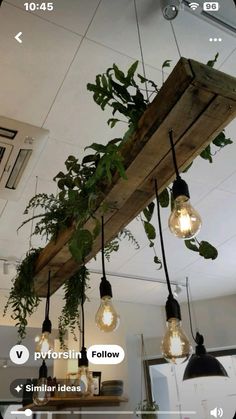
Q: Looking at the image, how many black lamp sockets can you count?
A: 6